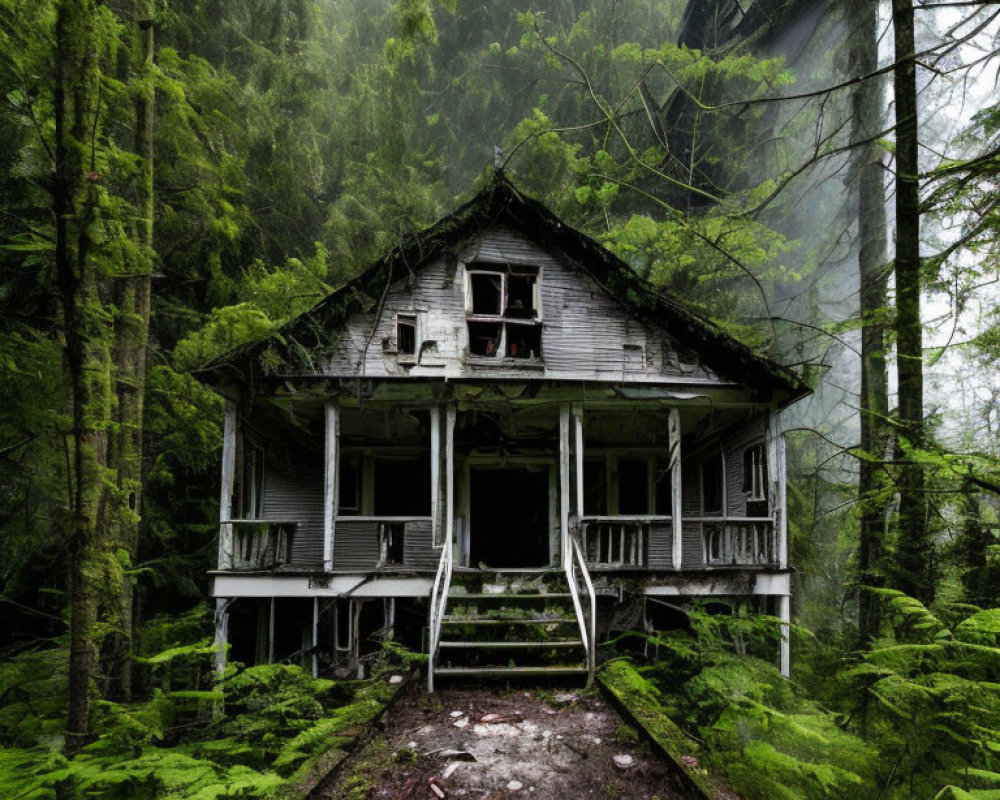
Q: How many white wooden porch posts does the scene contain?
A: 8